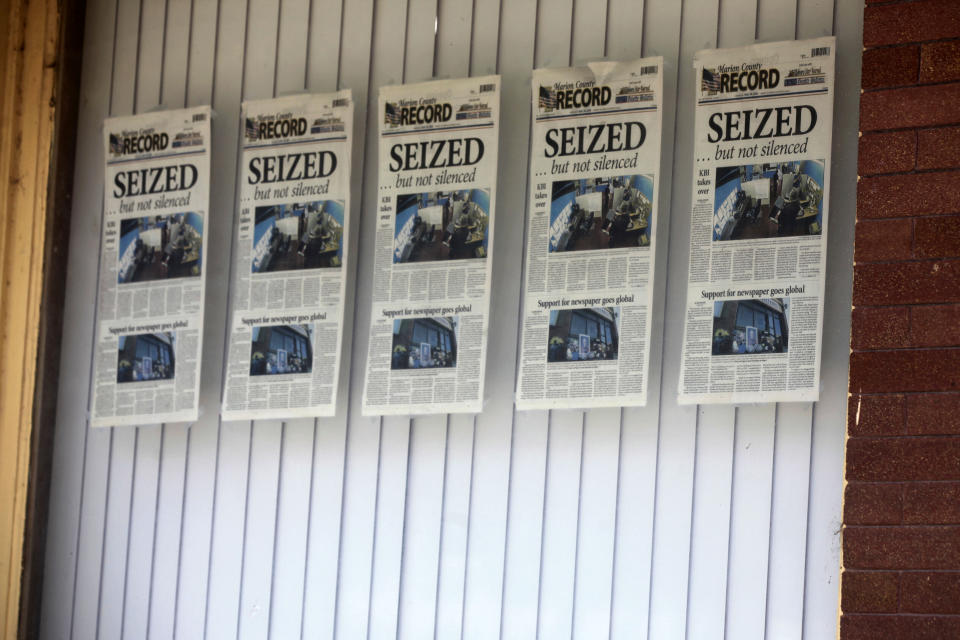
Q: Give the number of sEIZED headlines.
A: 5